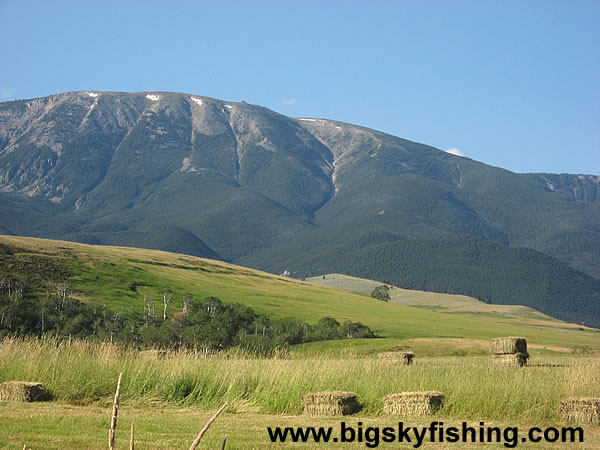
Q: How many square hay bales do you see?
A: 7